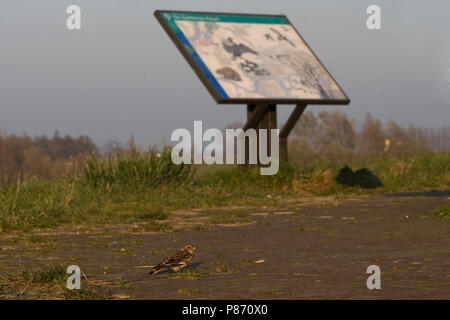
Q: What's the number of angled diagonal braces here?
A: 2